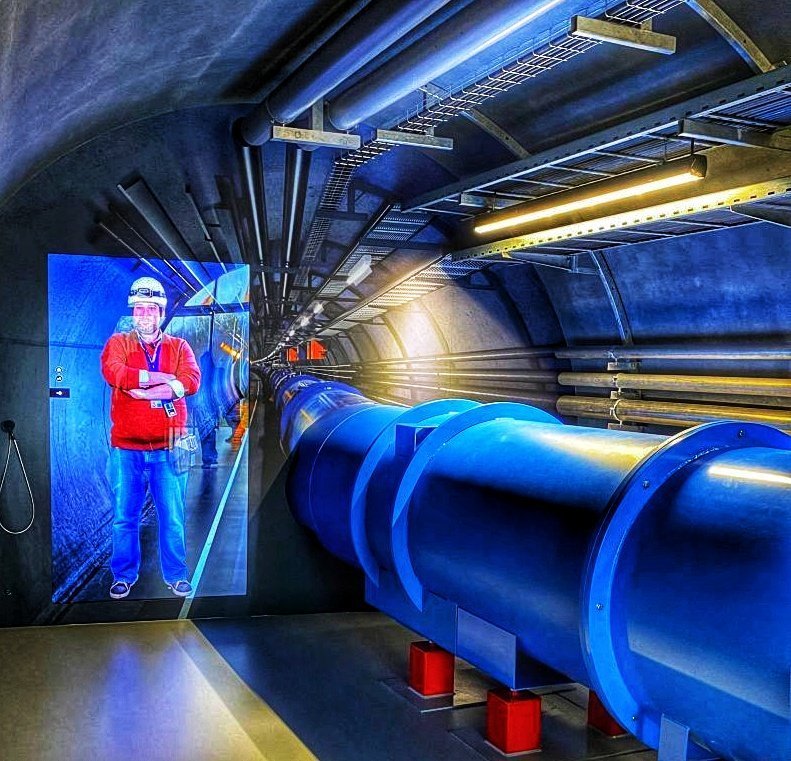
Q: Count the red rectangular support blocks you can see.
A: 3